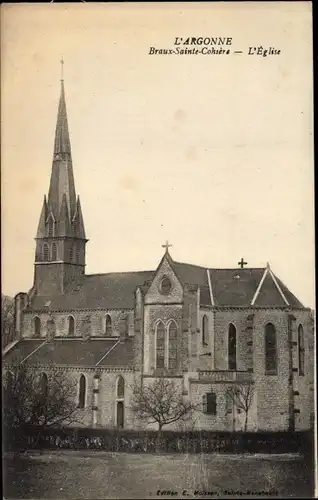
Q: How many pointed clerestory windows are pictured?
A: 3